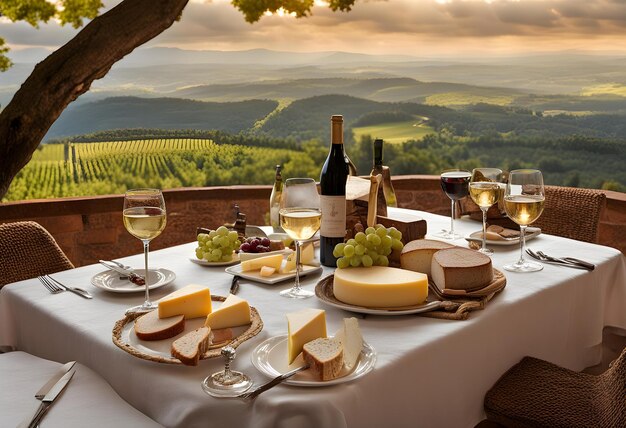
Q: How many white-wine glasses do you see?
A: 4